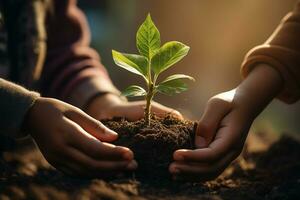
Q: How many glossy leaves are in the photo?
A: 5